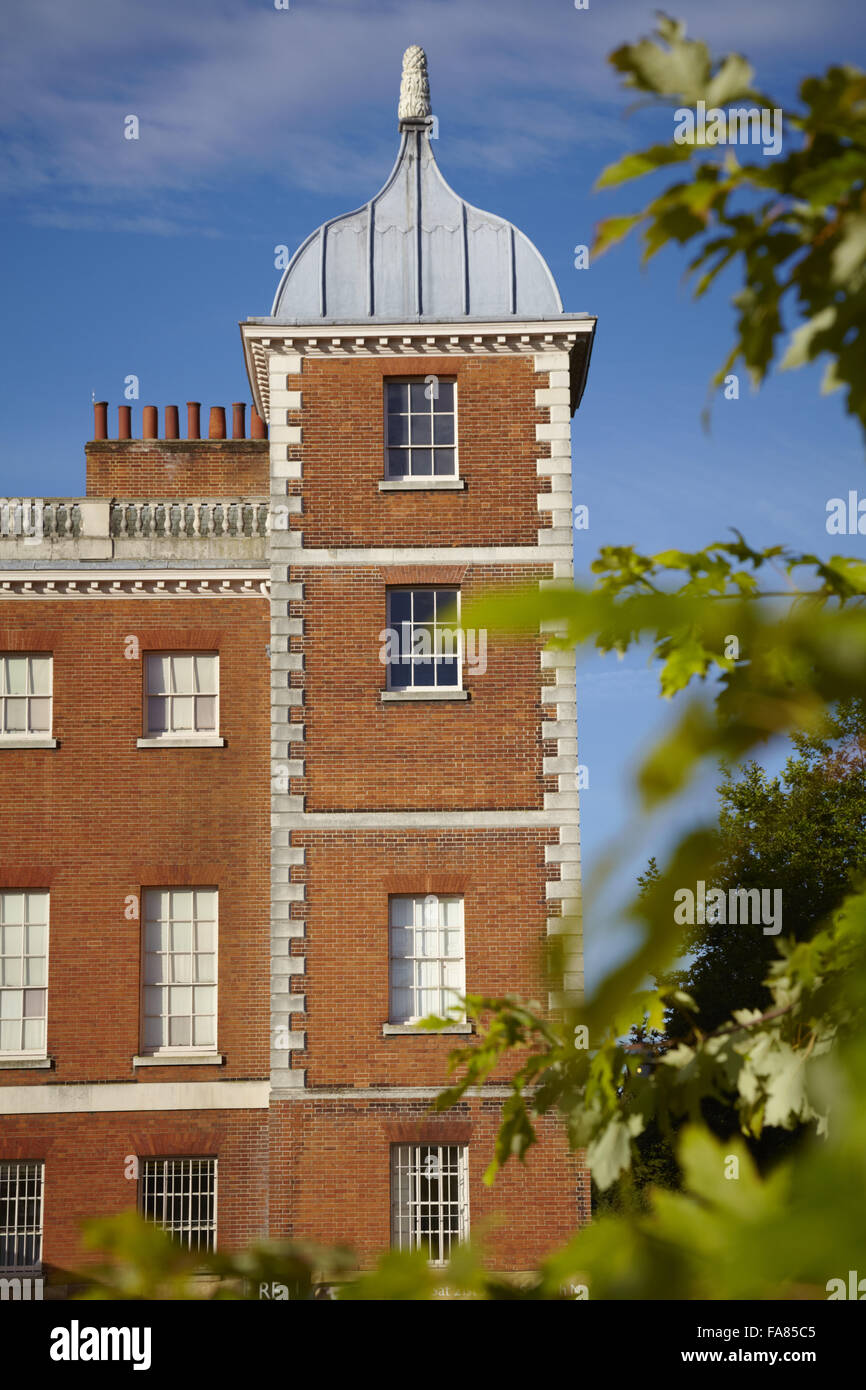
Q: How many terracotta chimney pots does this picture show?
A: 8